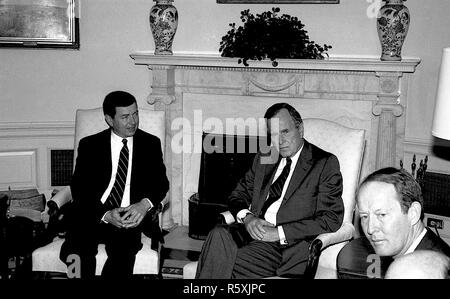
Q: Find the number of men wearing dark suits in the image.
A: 3